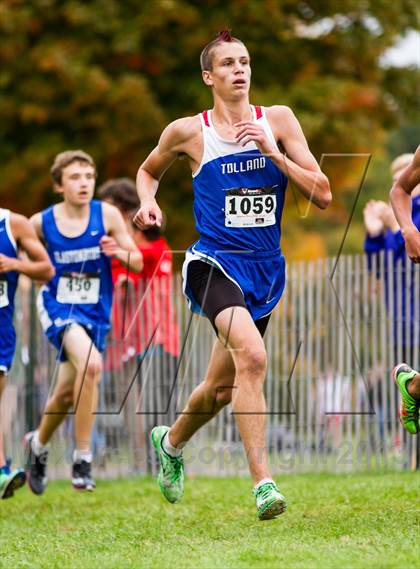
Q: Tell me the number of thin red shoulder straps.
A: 2